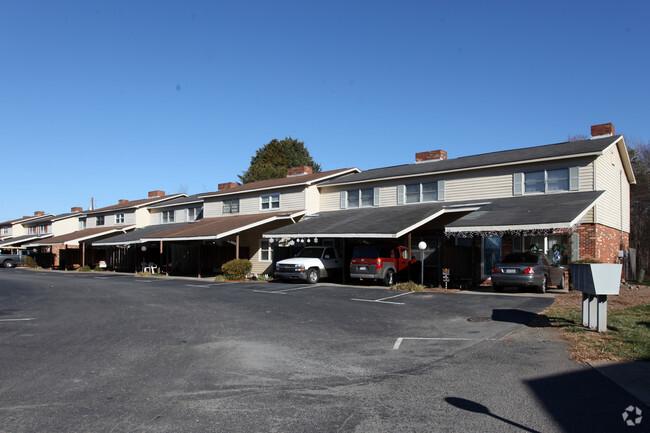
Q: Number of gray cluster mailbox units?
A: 1